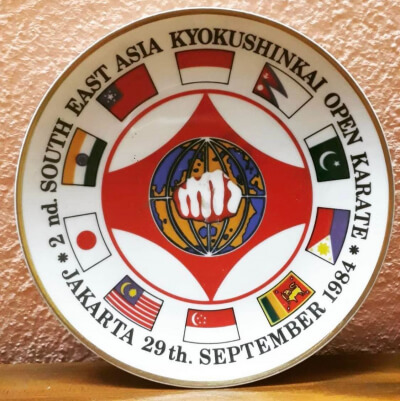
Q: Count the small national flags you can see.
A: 10